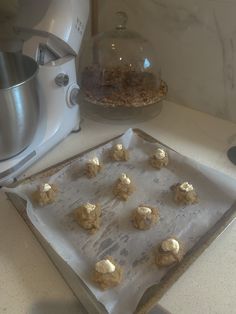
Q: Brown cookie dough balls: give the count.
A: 10